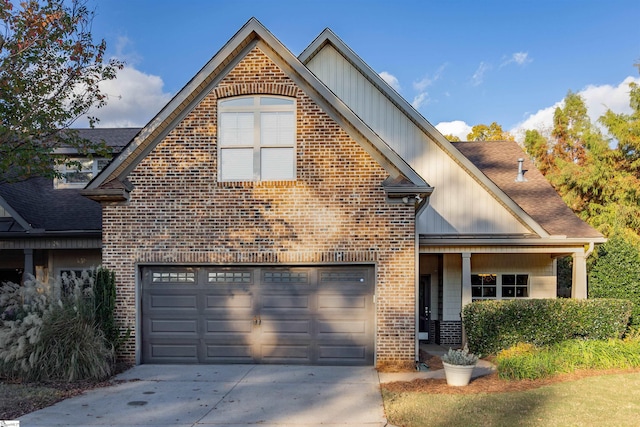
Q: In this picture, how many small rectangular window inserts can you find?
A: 4